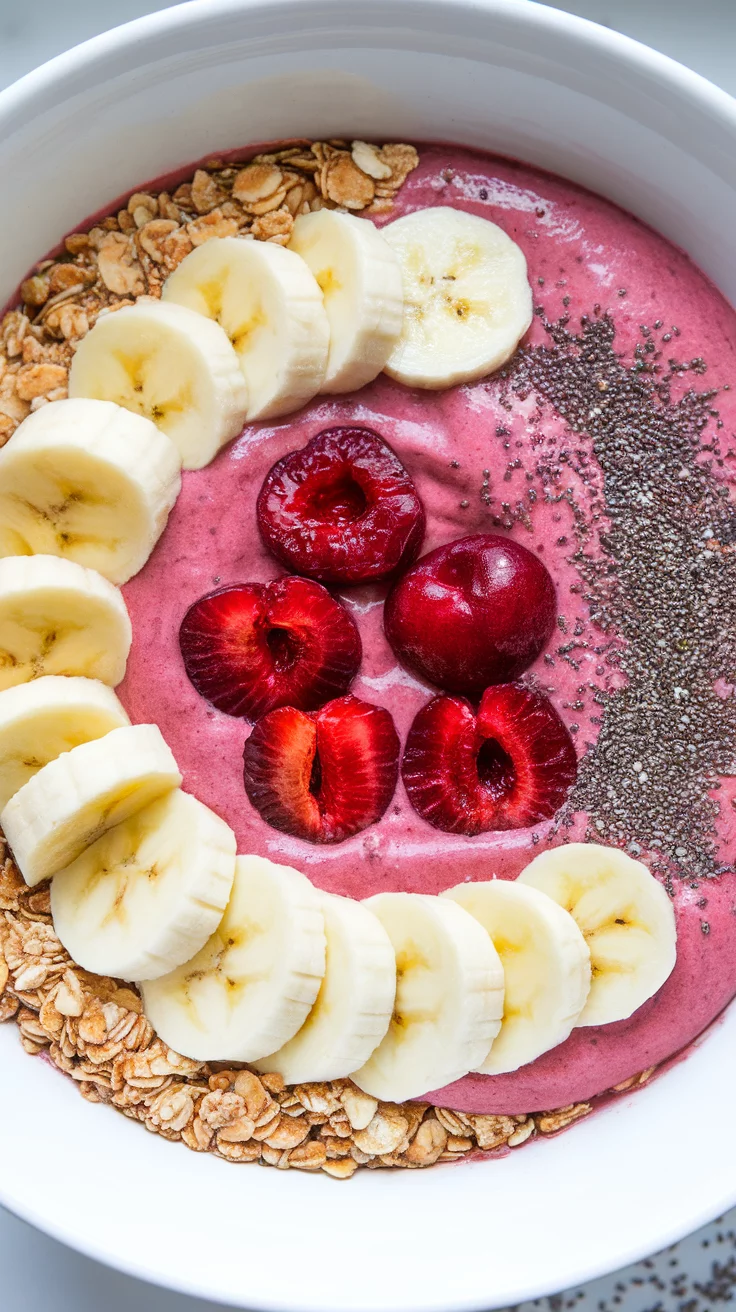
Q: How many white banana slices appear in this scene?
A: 14